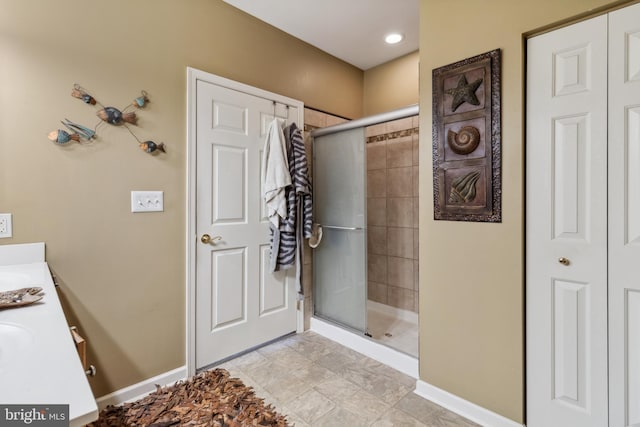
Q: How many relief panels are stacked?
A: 3